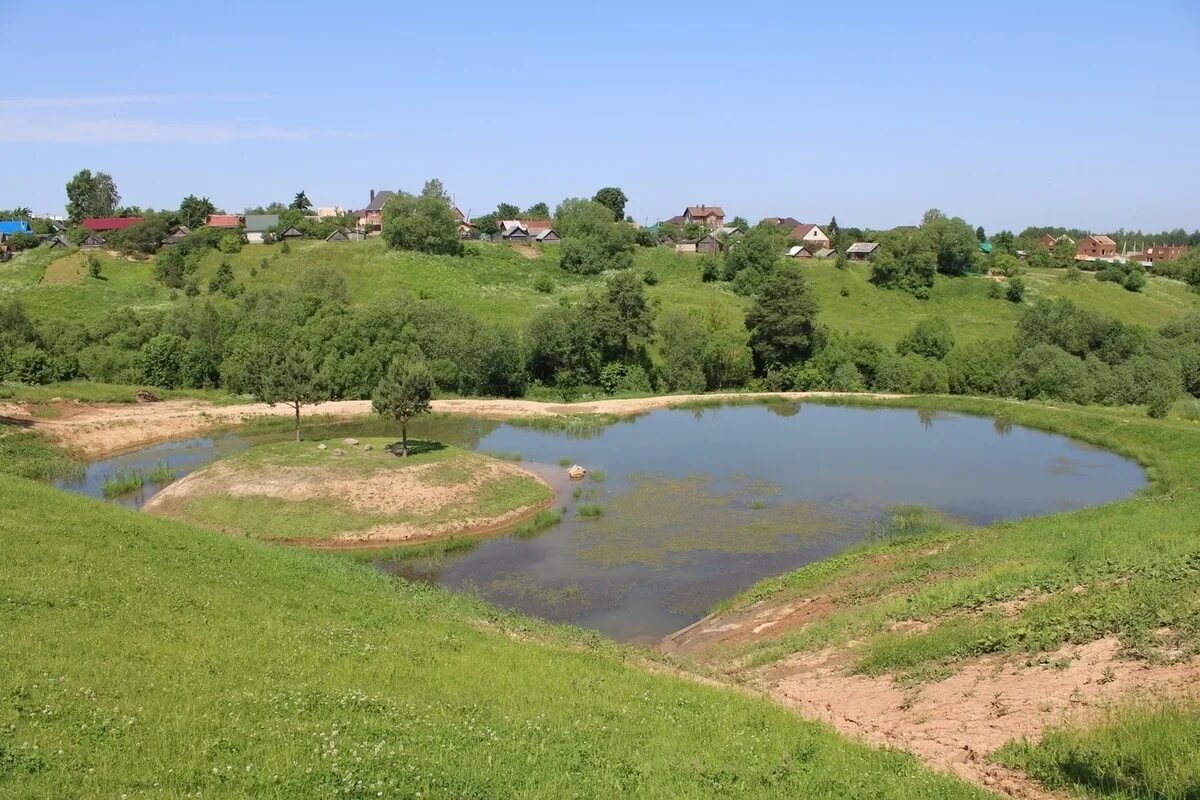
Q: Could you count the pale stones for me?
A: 5